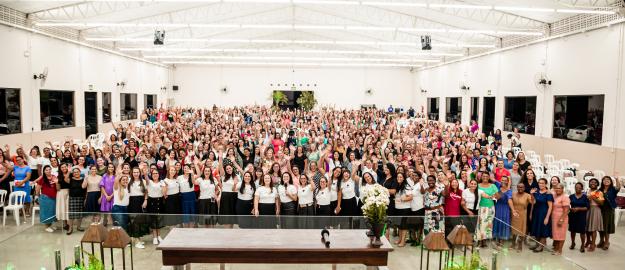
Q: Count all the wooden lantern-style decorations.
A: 4